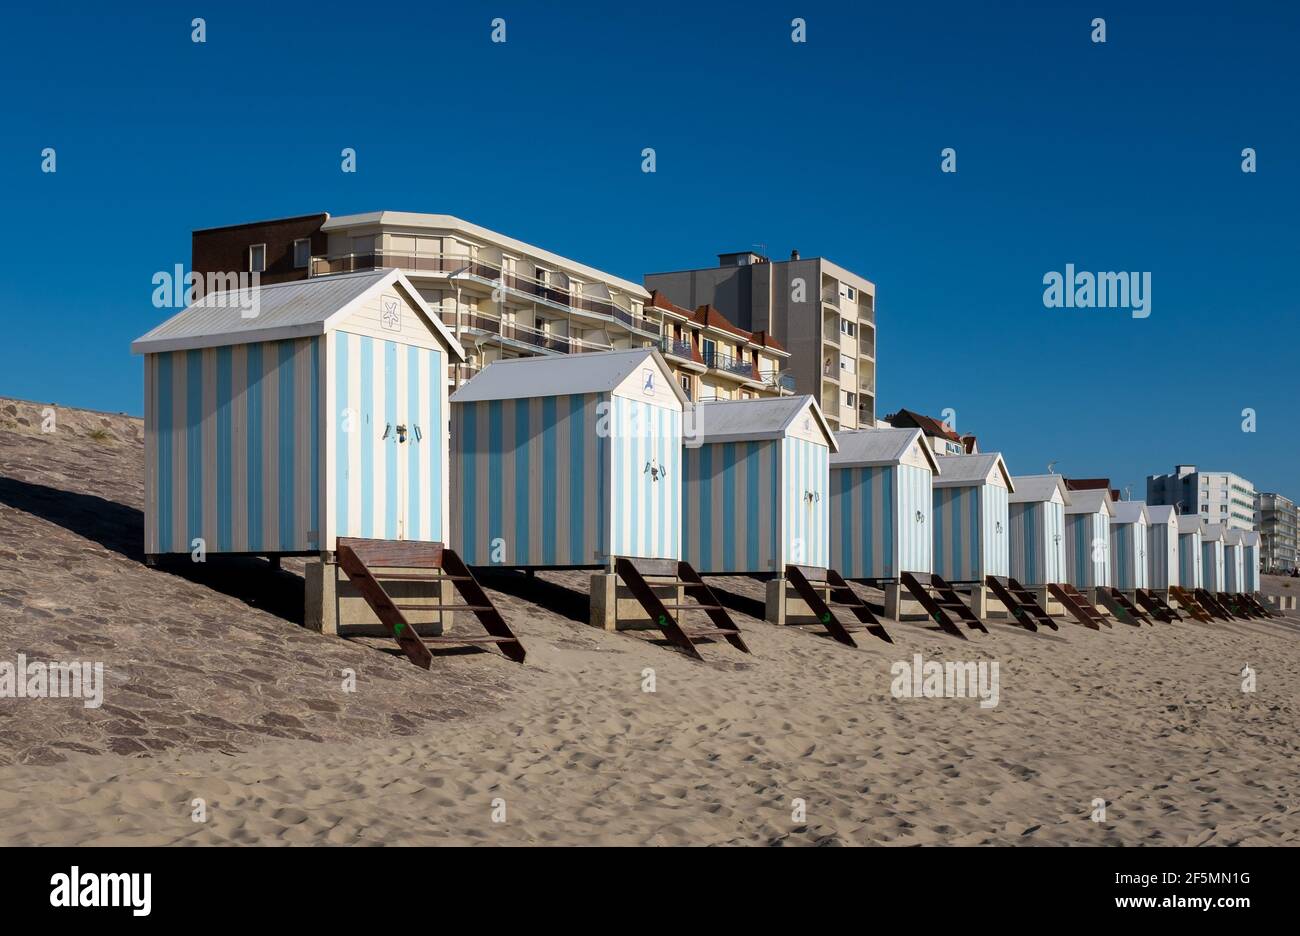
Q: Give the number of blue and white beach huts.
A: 13